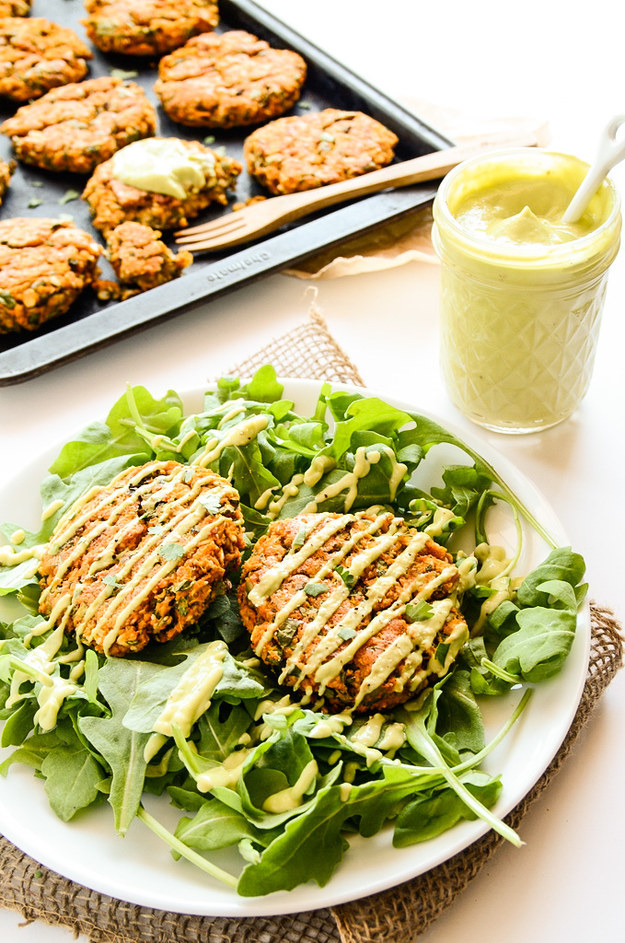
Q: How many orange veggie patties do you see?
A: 11